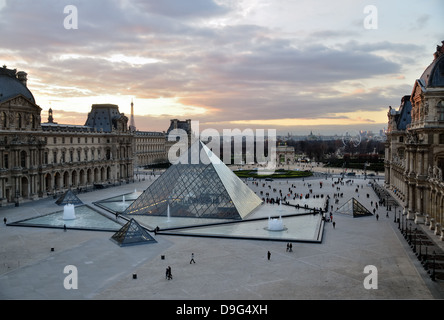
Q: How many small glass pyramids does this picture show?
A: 3